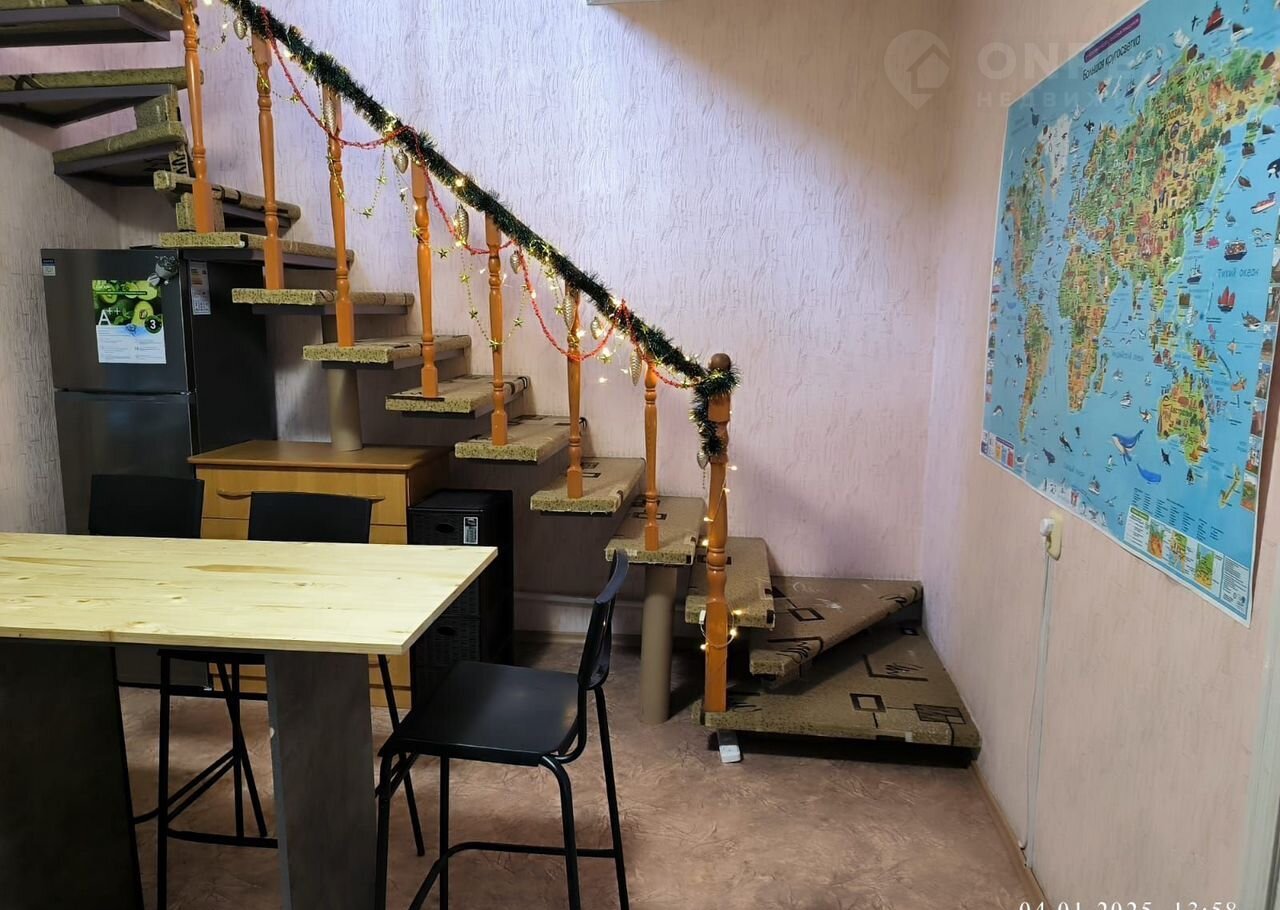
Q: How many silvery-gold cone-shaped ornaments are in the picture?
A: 9